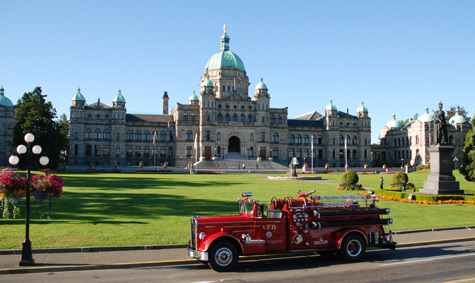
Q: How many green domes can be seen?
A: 12